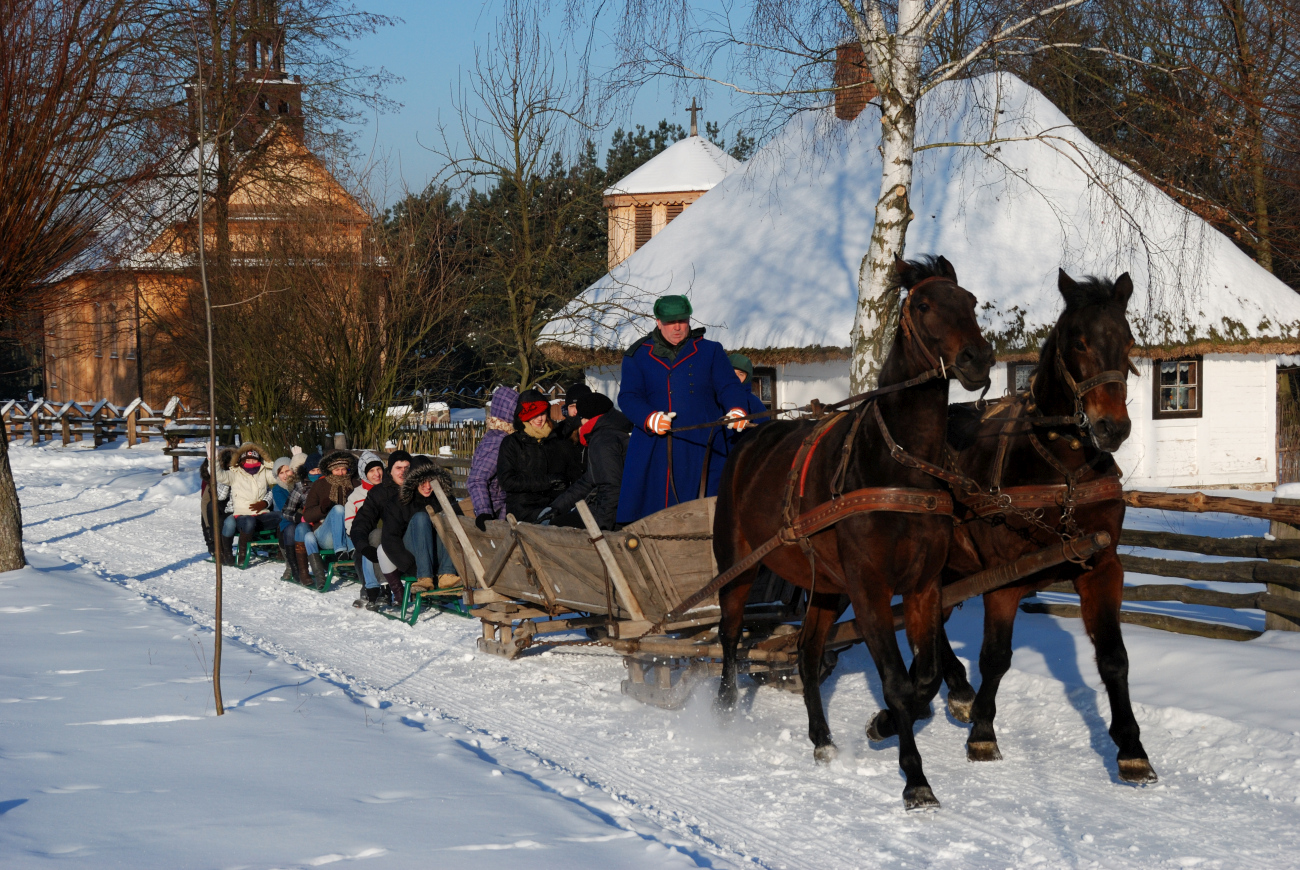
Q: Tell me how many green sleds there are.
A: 3